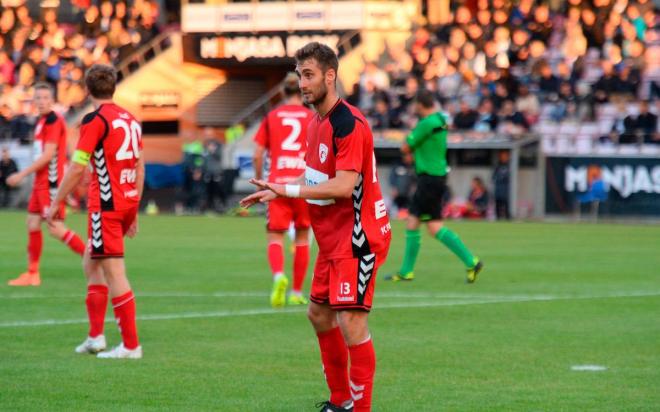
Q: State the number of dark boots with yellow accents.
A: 2